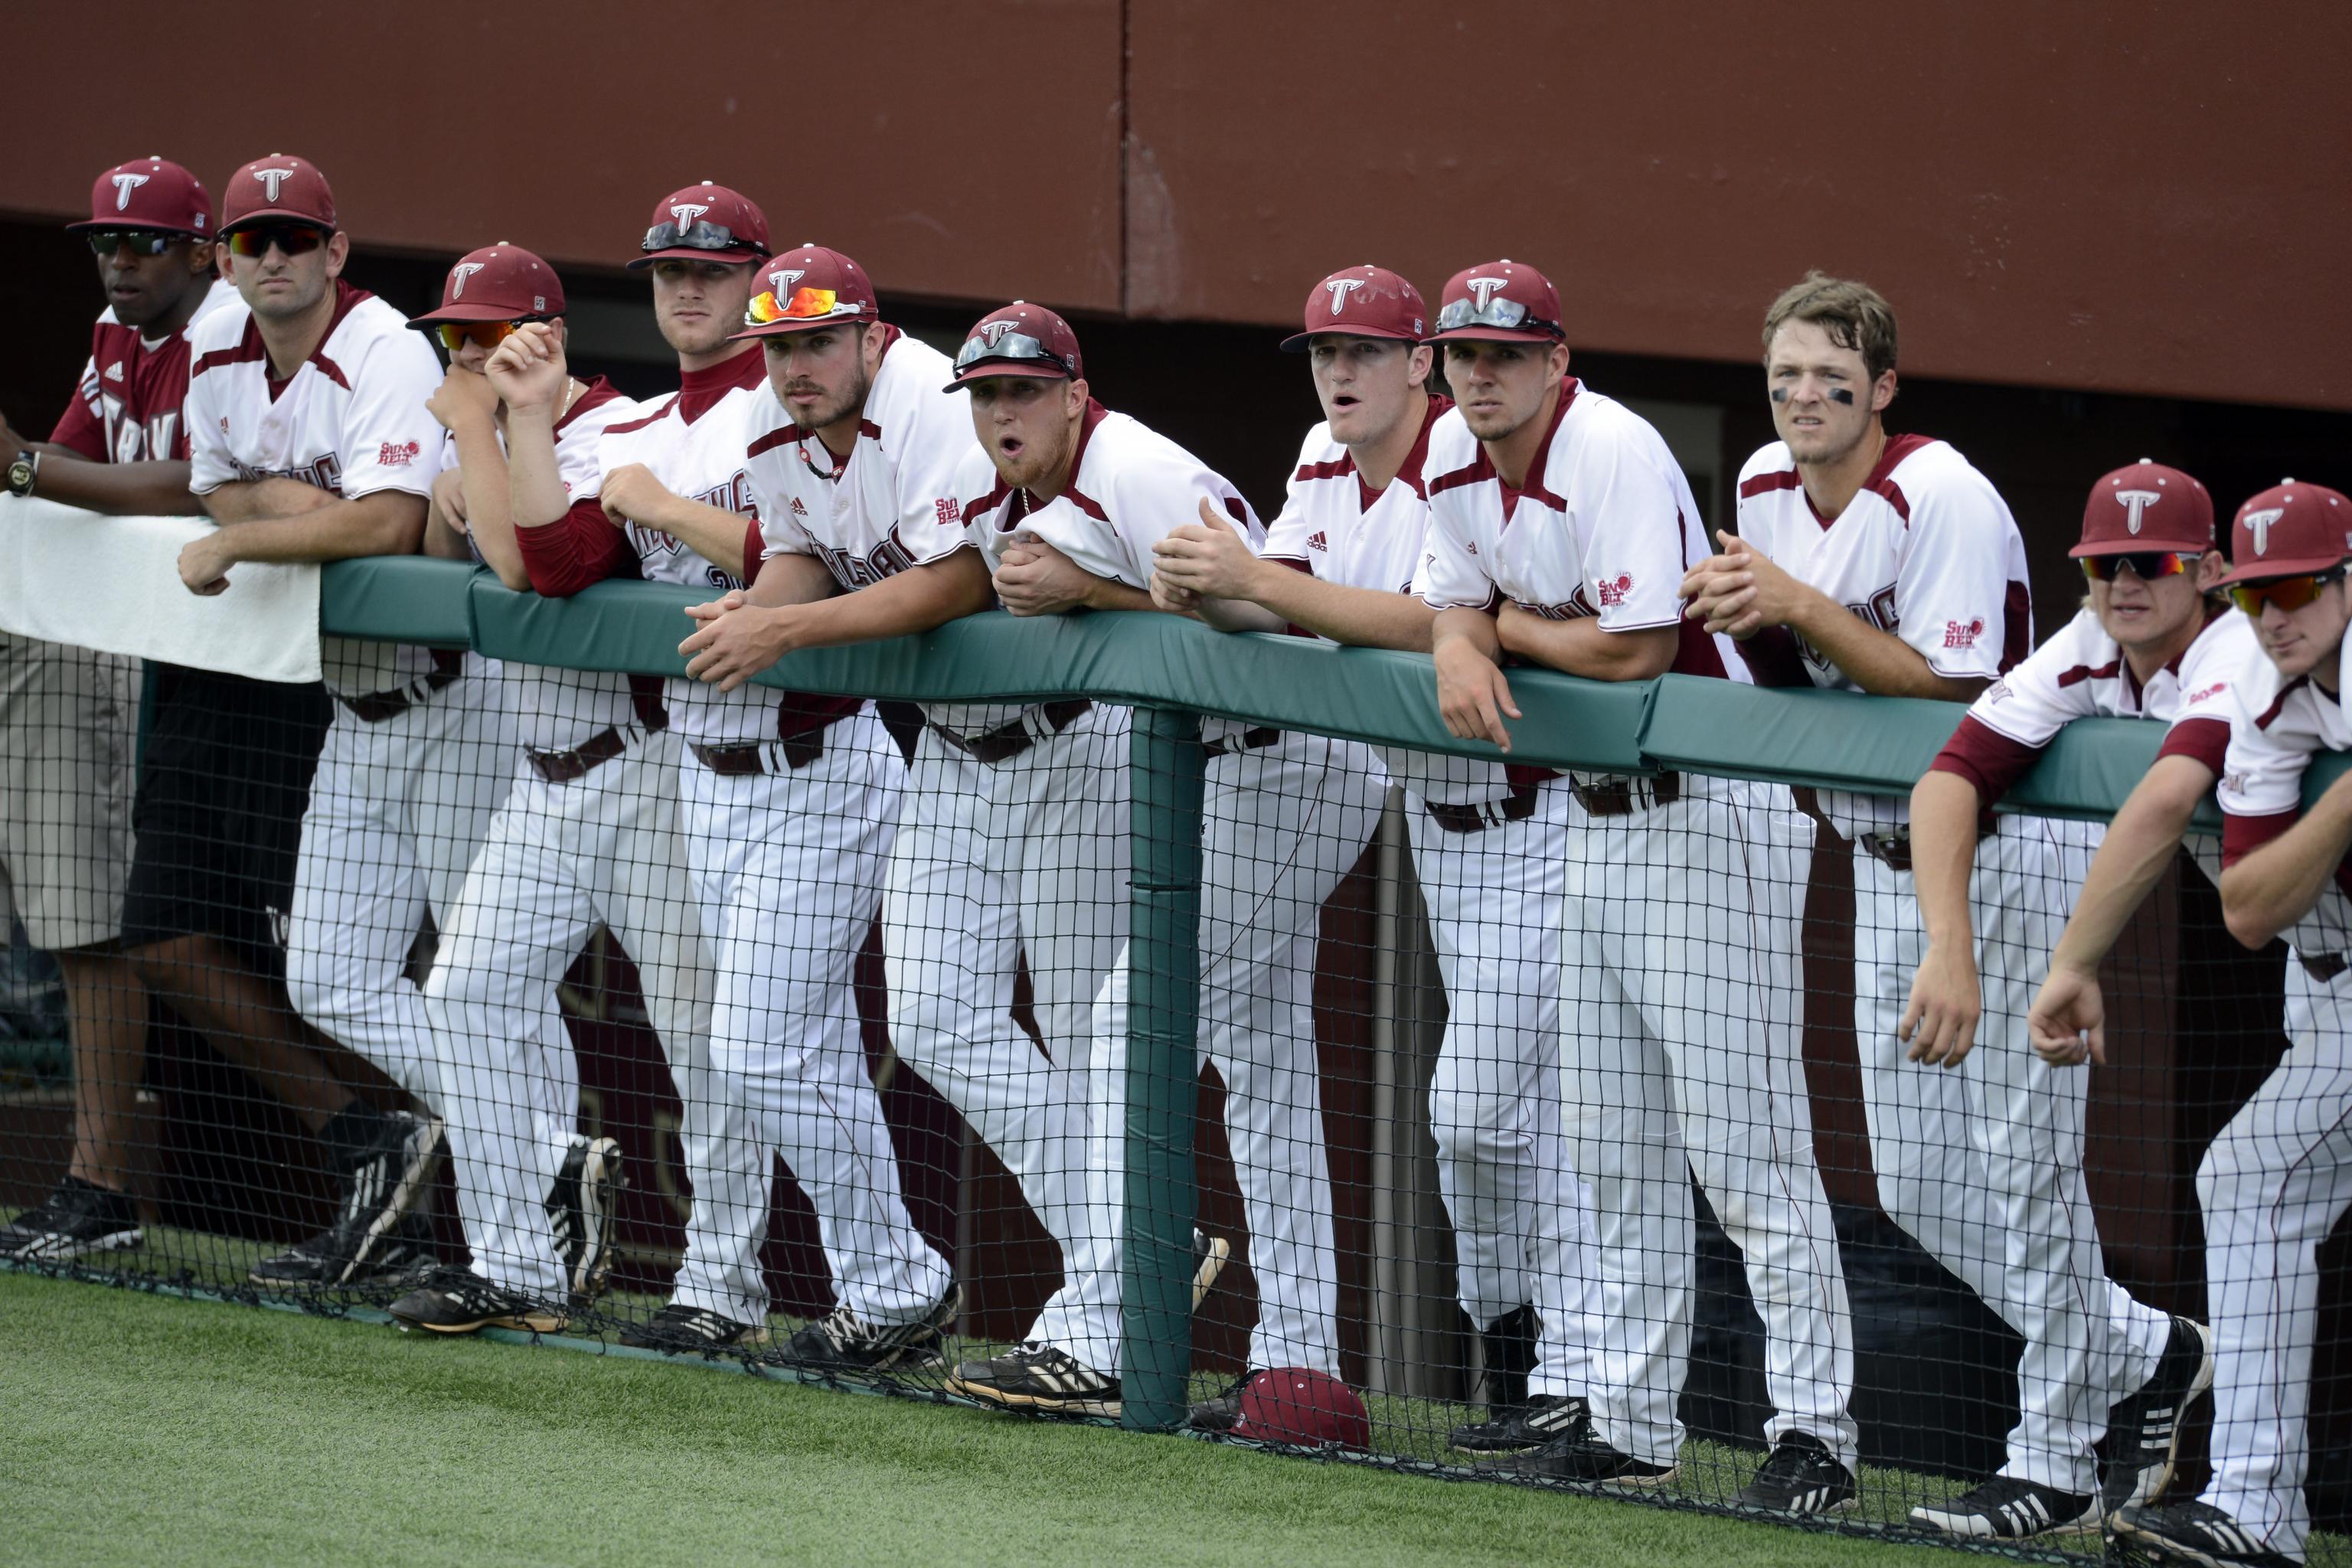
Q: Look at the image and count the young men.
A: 11